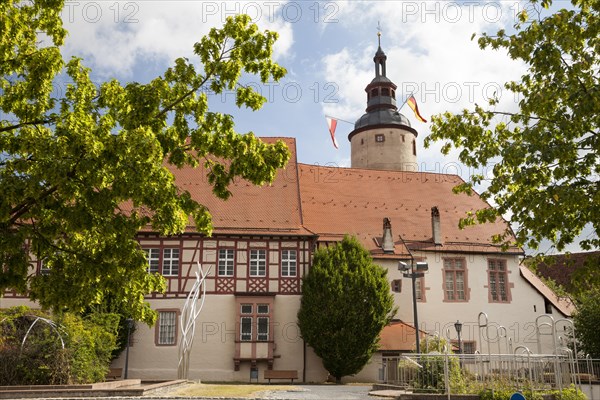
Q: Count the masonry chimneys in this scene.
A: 2